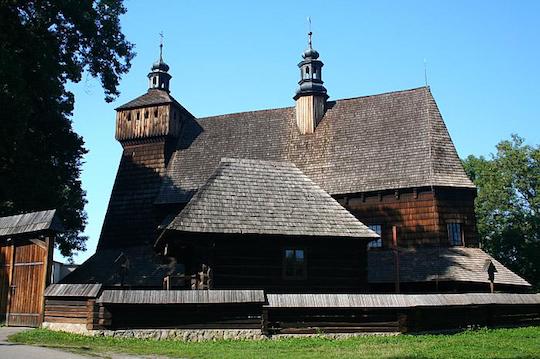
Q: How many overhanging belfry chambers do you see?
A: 1